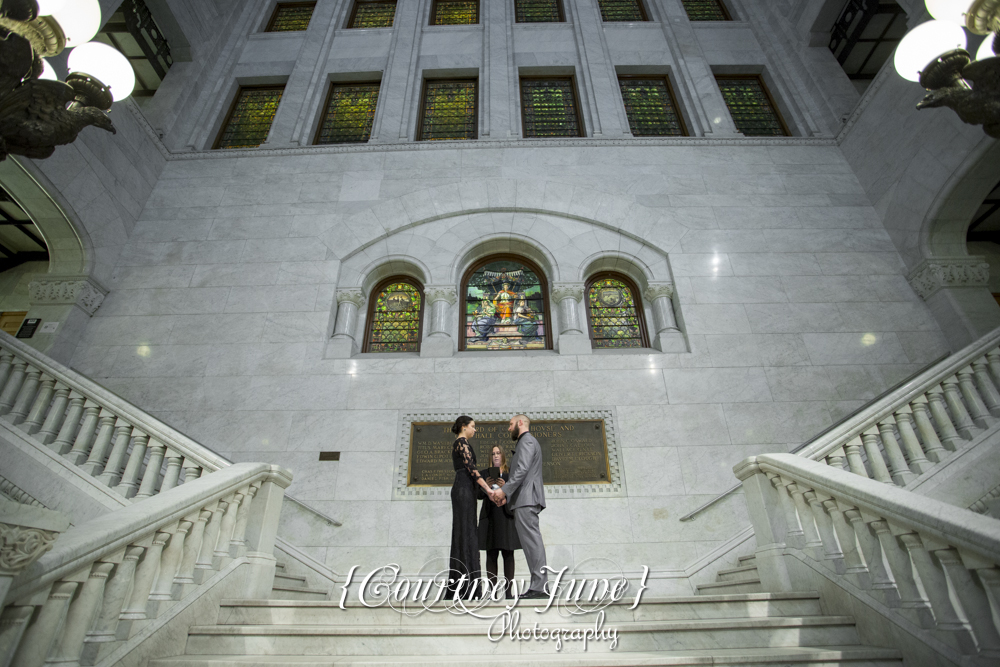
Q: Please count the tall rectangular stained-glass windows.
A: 12